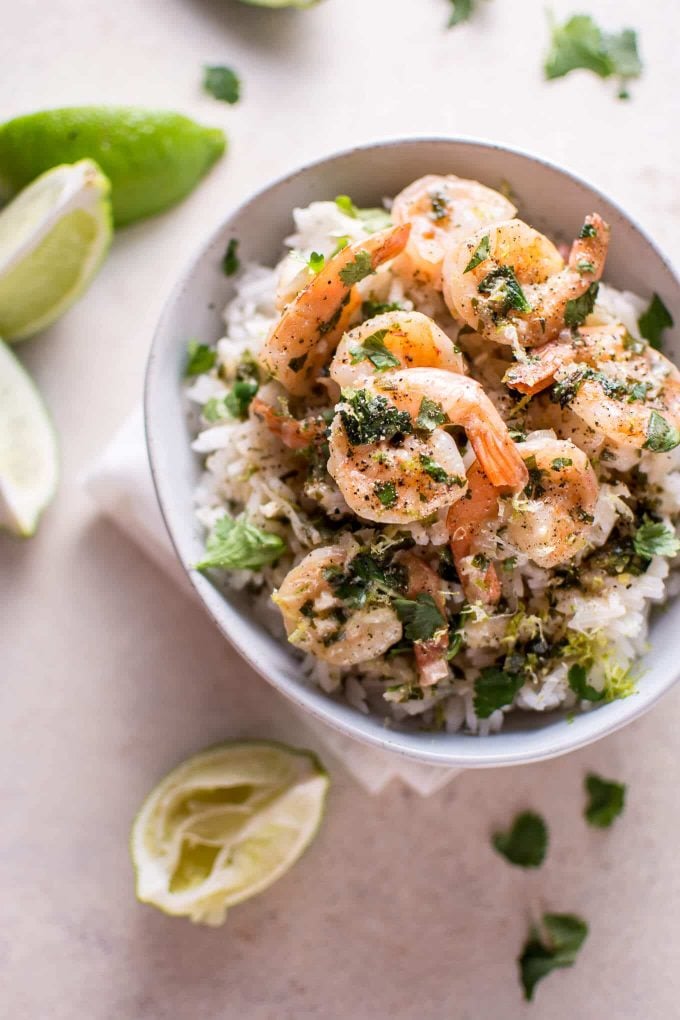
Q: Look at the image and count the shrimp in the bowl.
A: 8